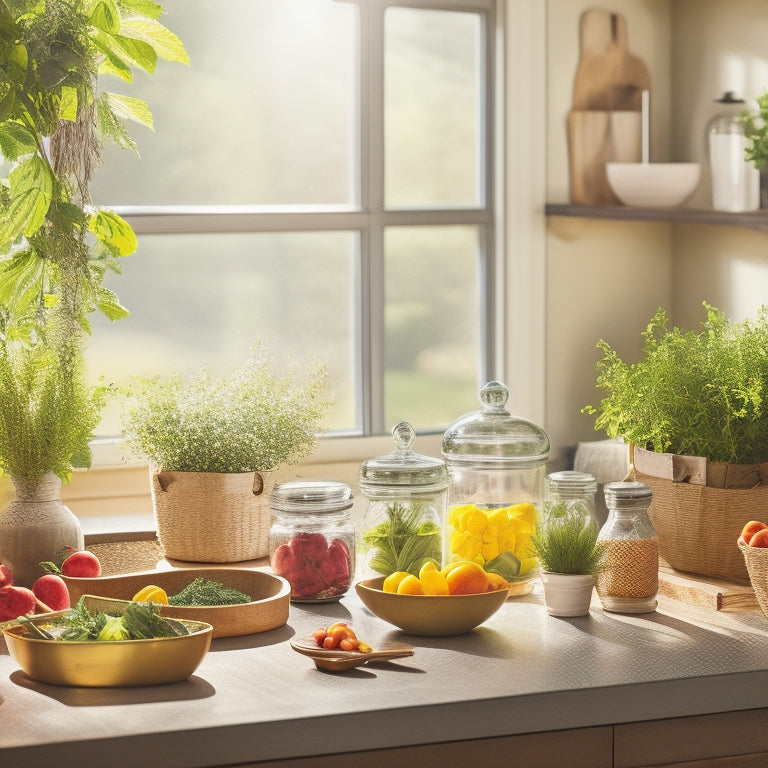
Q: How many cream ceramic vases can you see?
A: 1